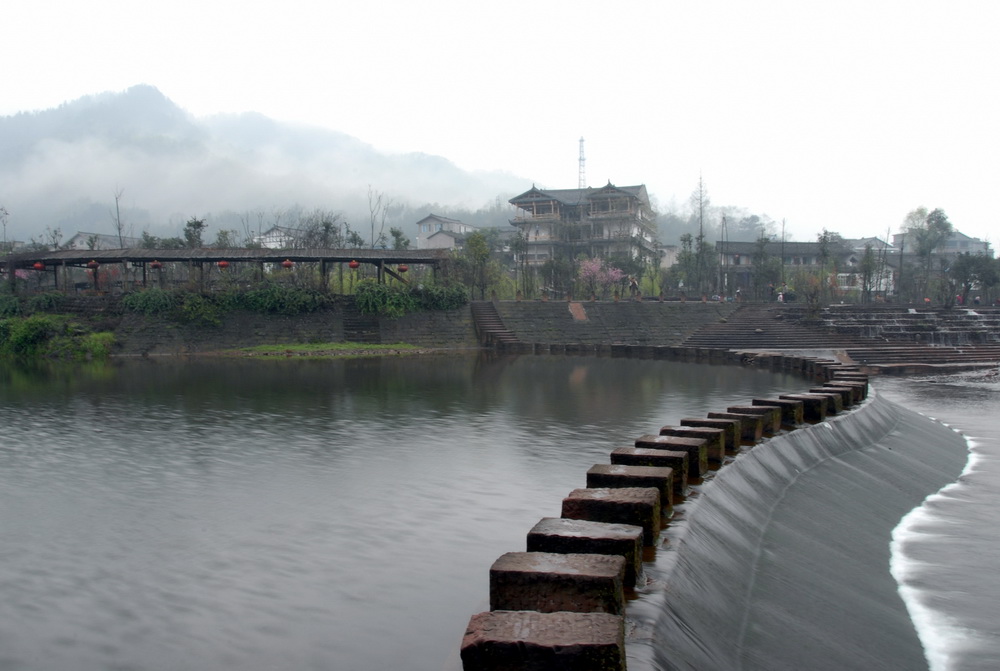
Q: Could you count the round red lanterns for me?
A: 7